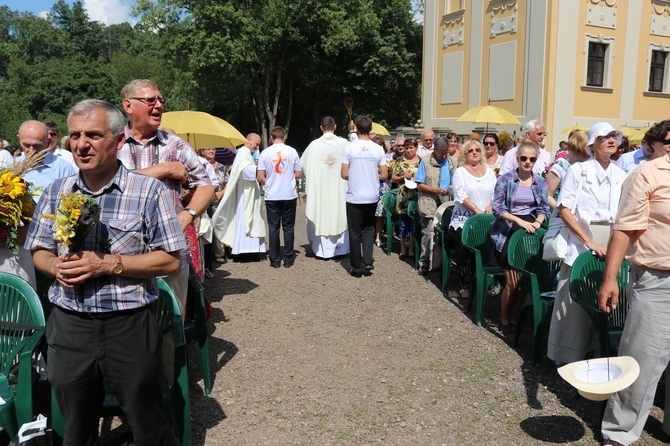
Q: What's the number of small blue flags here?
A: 0